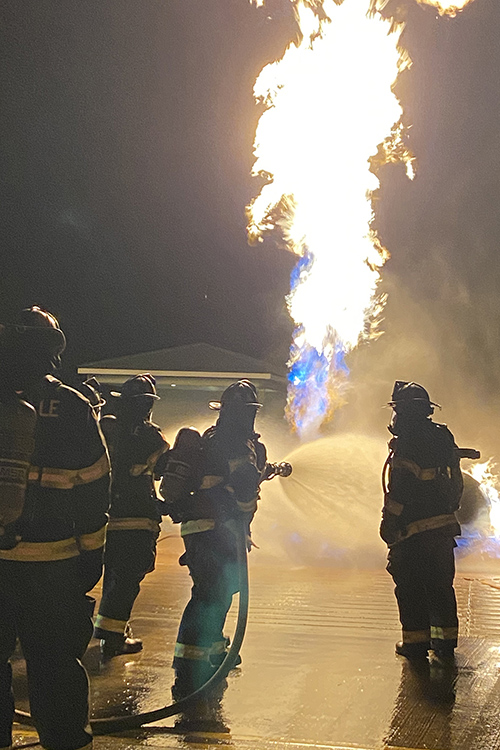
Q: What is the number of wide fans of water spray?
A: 1